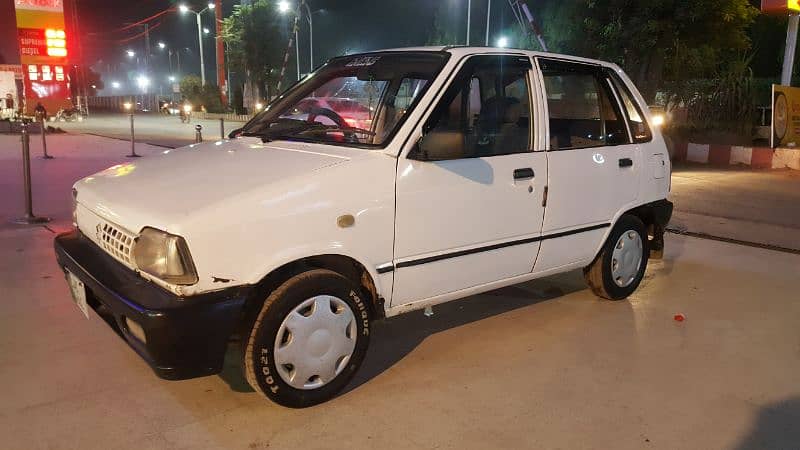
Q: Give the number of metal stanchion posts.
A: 5